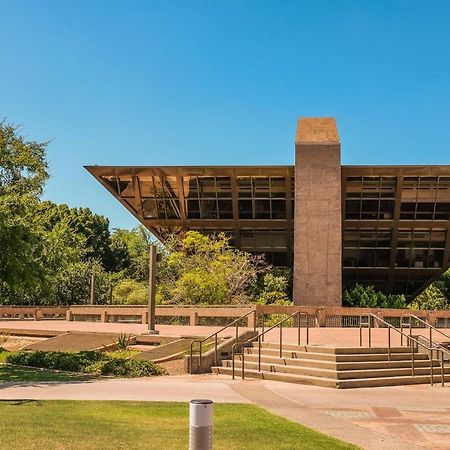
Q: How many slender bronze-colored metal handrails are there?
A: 4